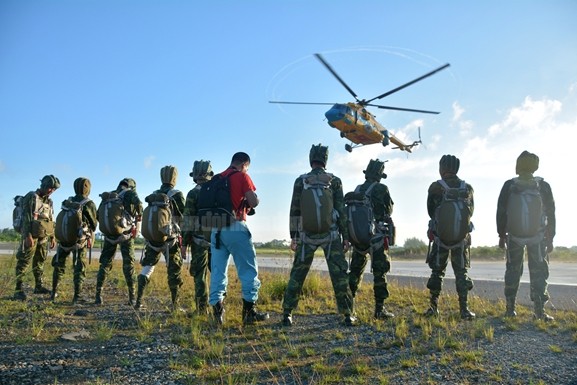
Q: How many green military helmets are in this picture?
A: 9